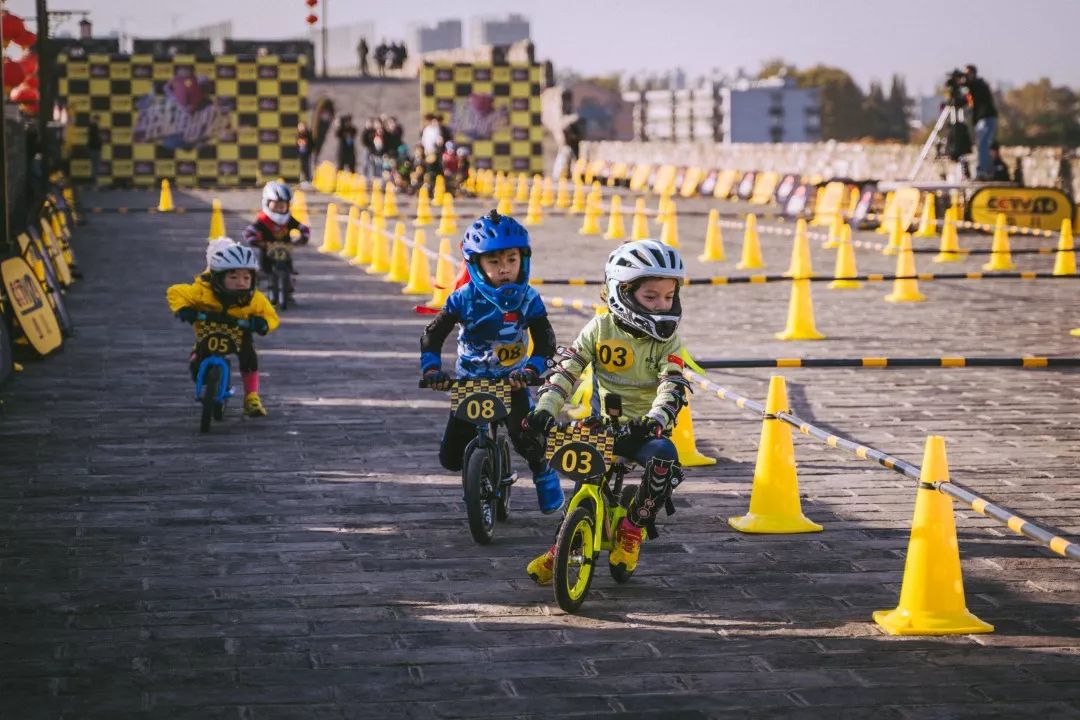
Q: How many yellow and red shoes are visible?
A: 2